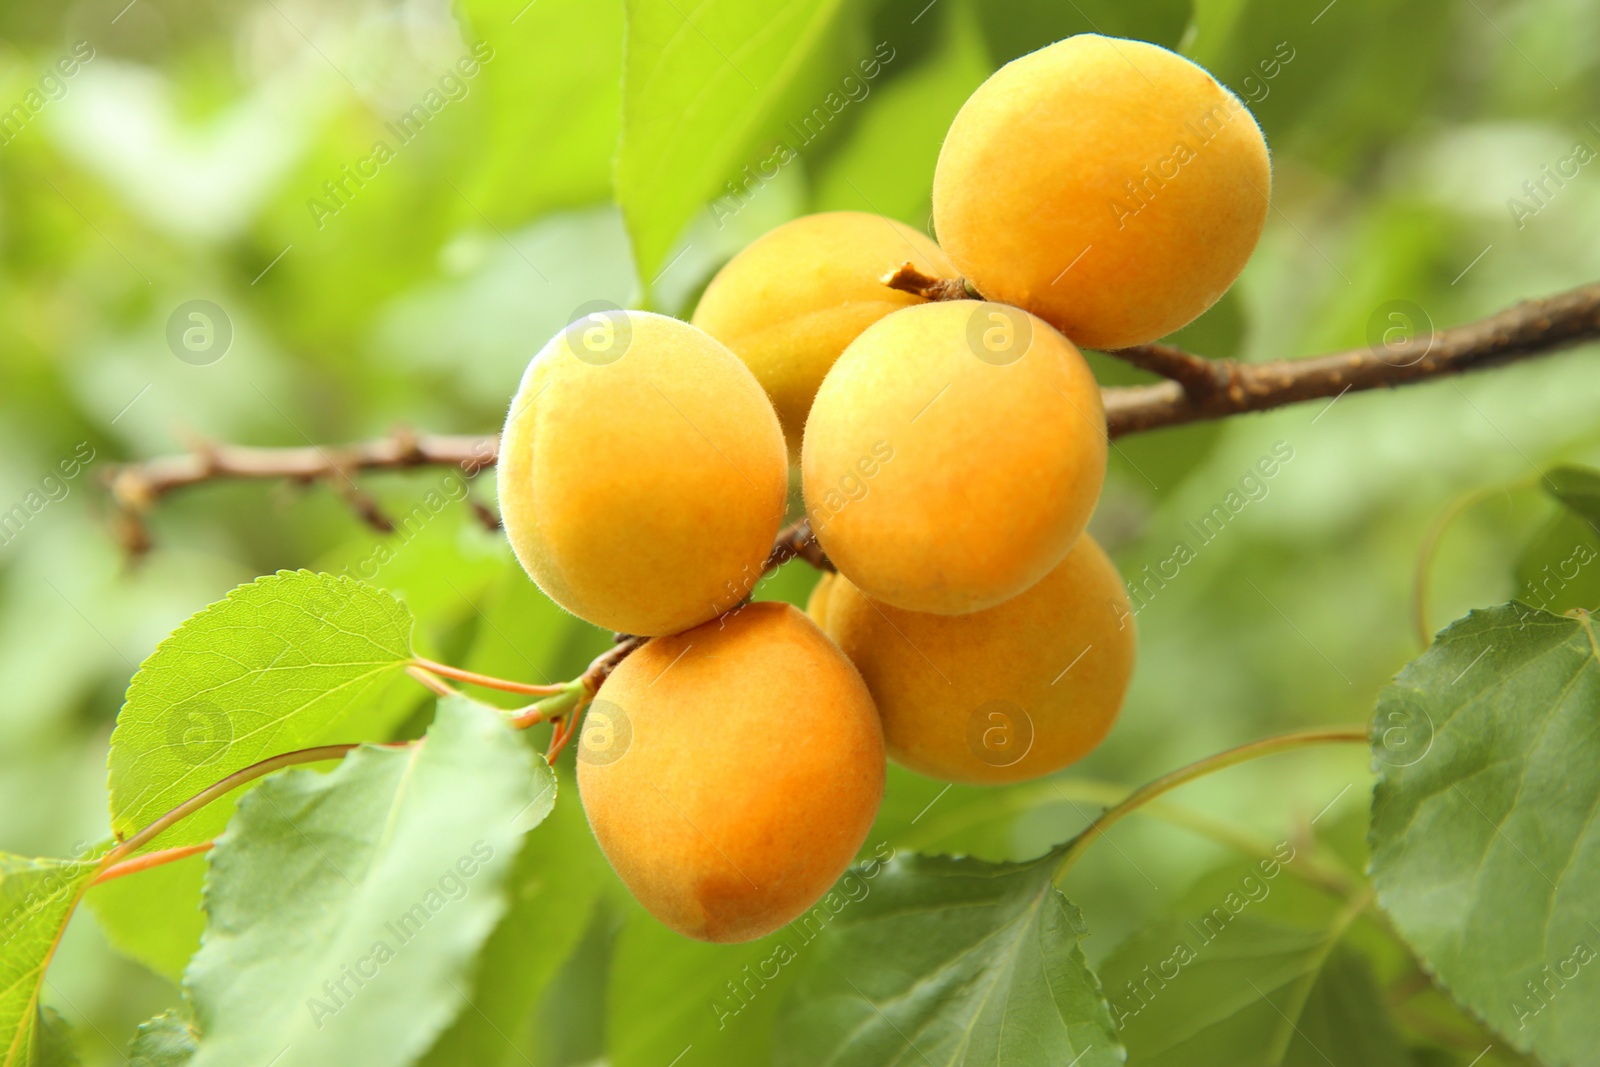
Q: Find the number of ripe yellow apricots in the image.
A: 6